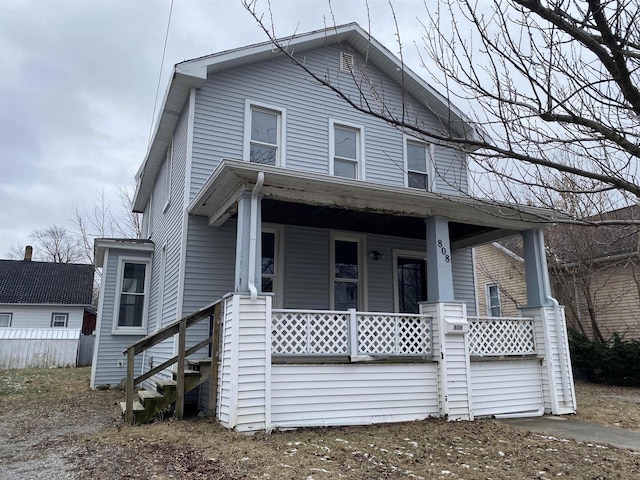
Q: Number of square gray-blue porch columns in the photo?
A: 3